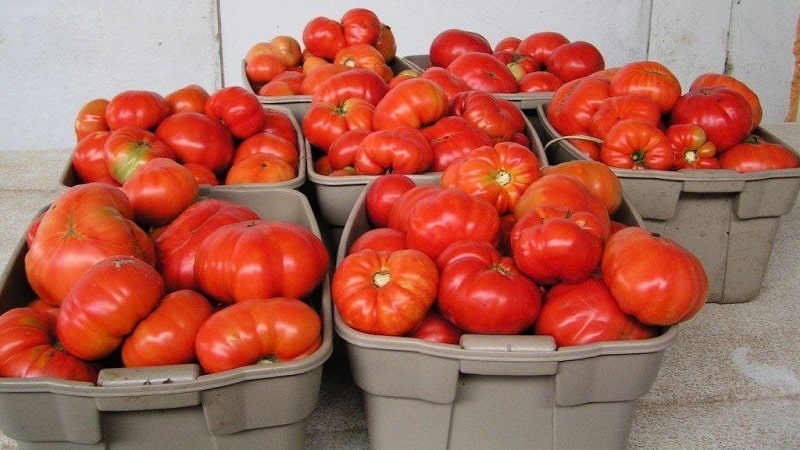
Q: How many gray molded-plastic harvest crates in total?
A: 7